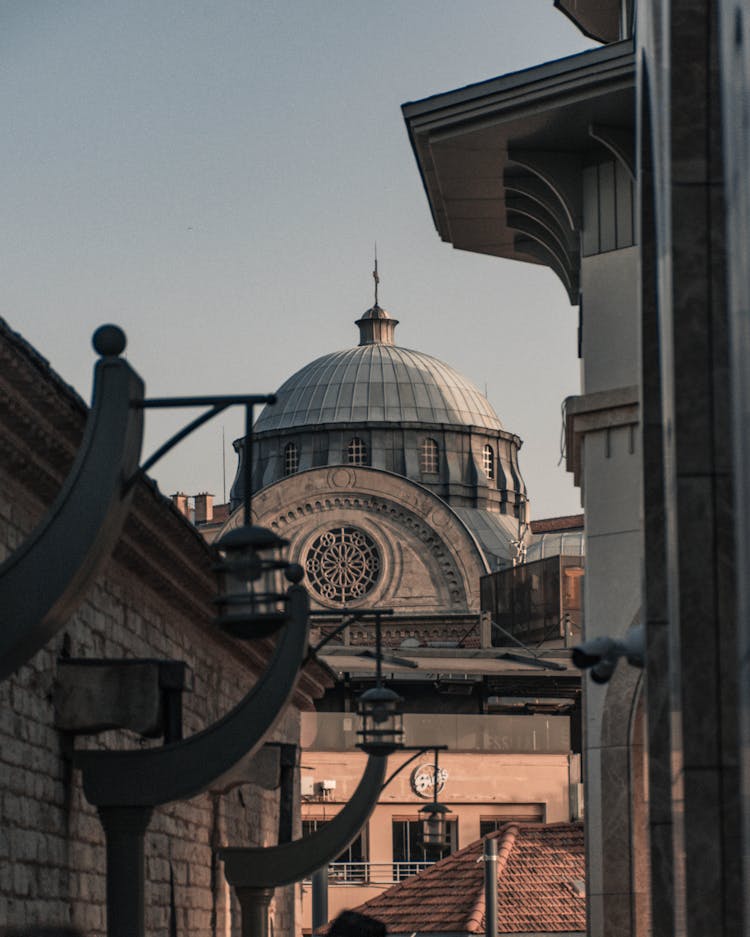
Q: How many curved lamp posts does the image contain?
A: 3